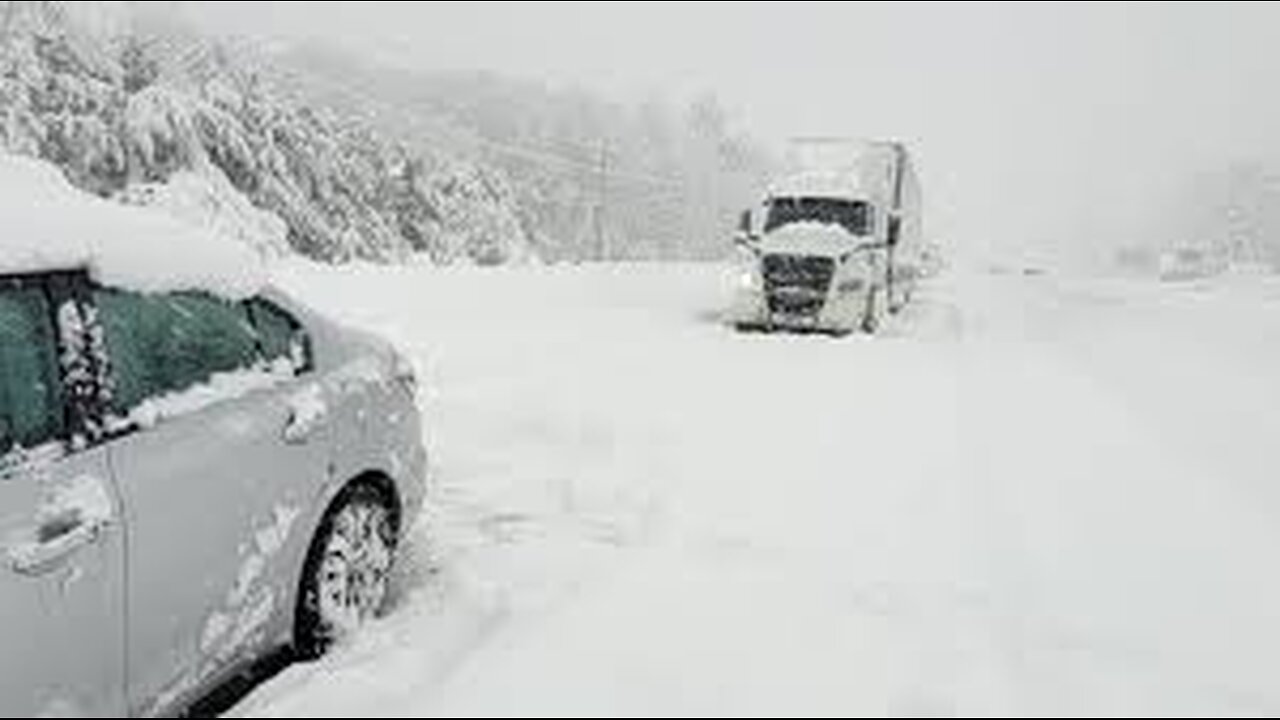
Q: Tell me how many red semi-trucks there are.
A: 0